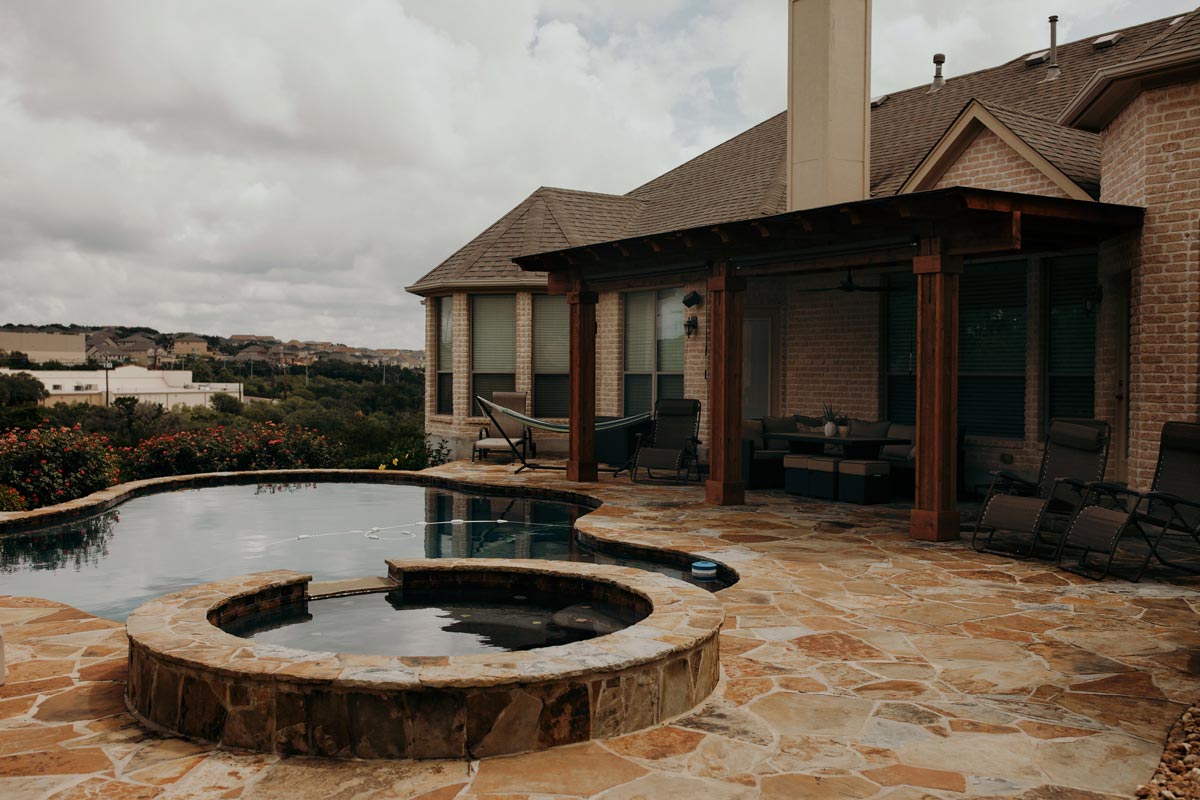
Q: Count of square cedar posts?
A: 3